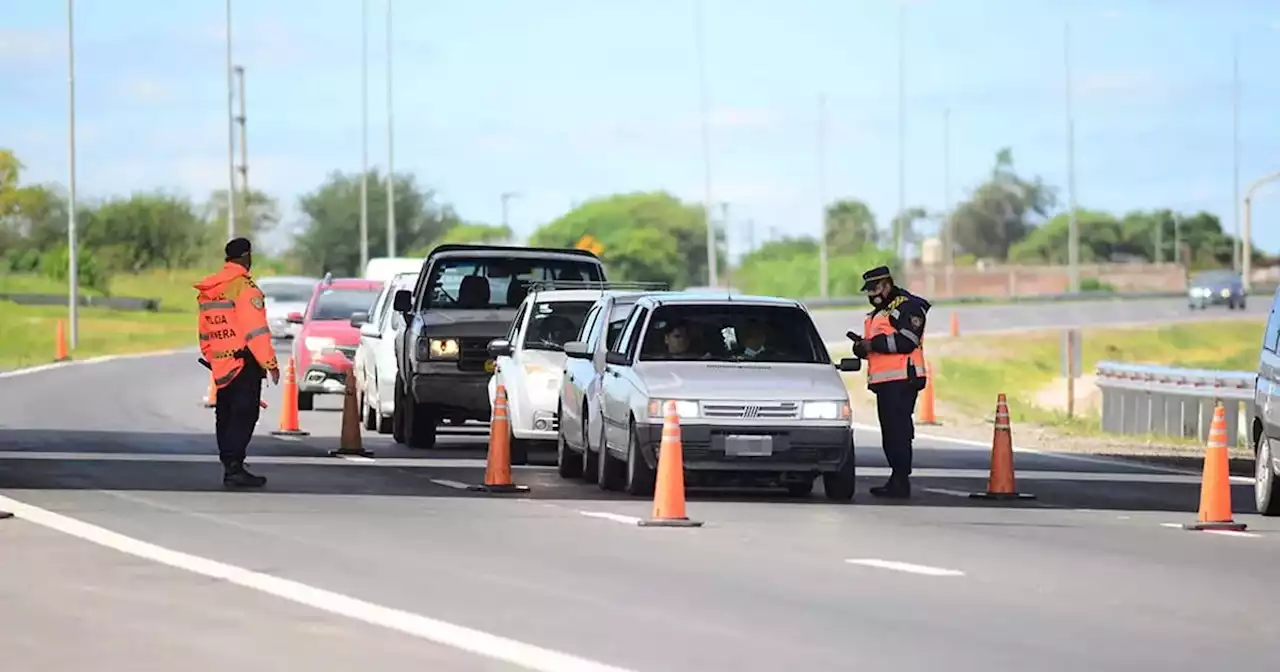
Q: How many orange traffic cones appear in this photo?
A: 10